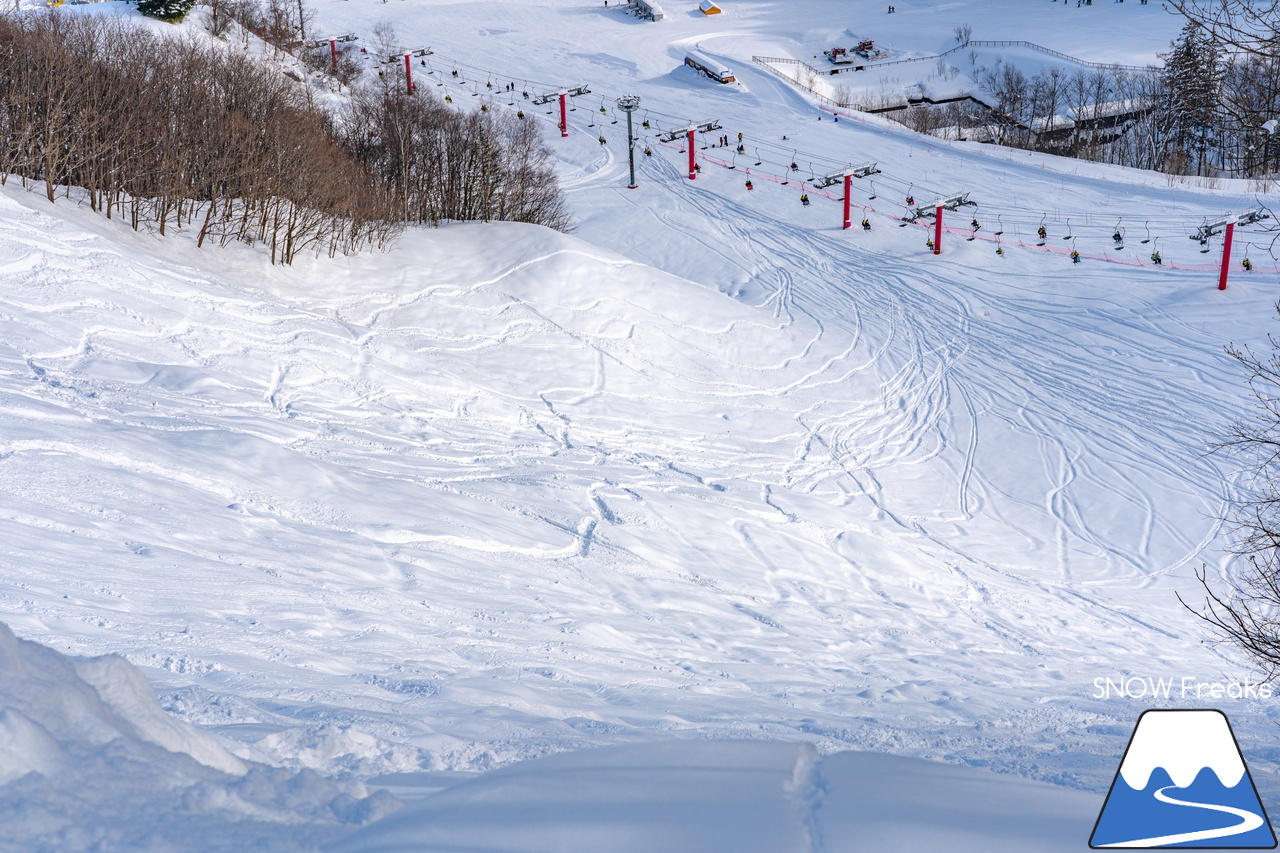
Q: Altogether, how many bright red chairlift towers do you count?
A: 7